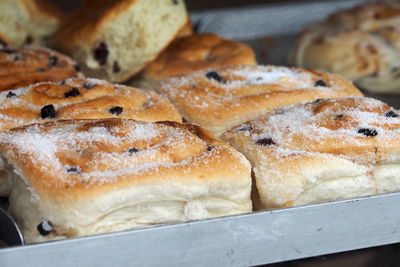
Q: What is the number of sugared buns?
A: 4